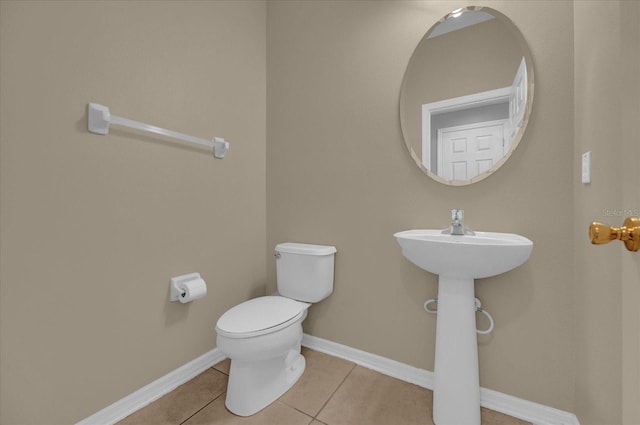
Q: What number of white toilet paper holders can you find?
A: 1